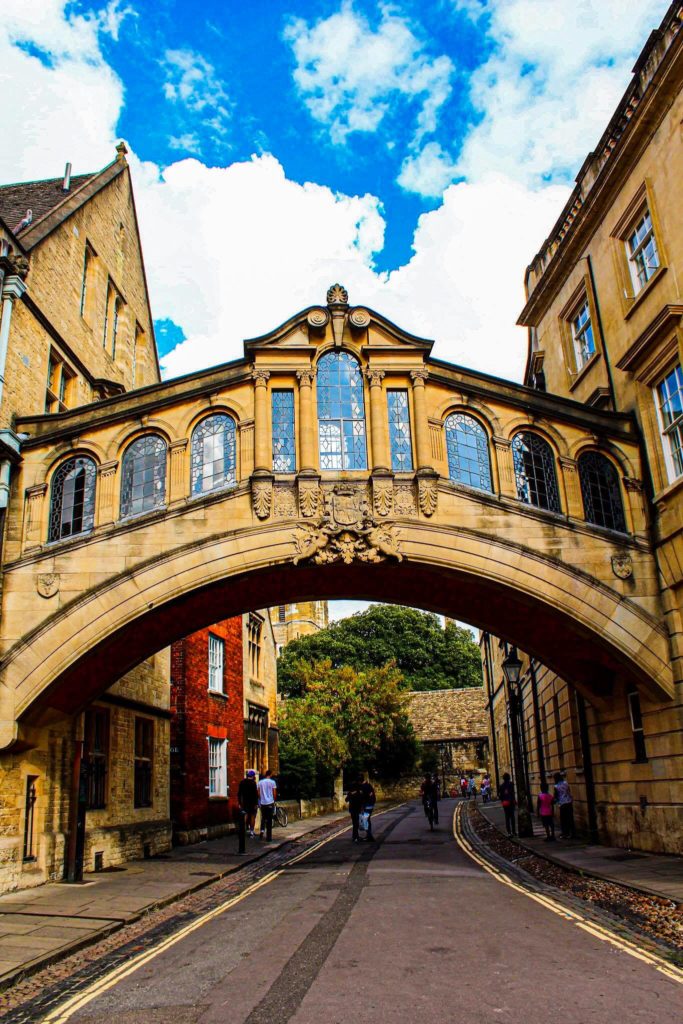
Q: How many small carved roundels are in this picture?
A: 2